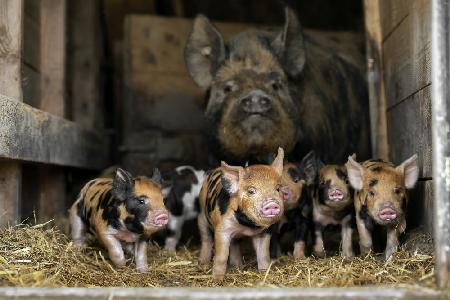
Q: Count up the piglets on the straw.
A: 6